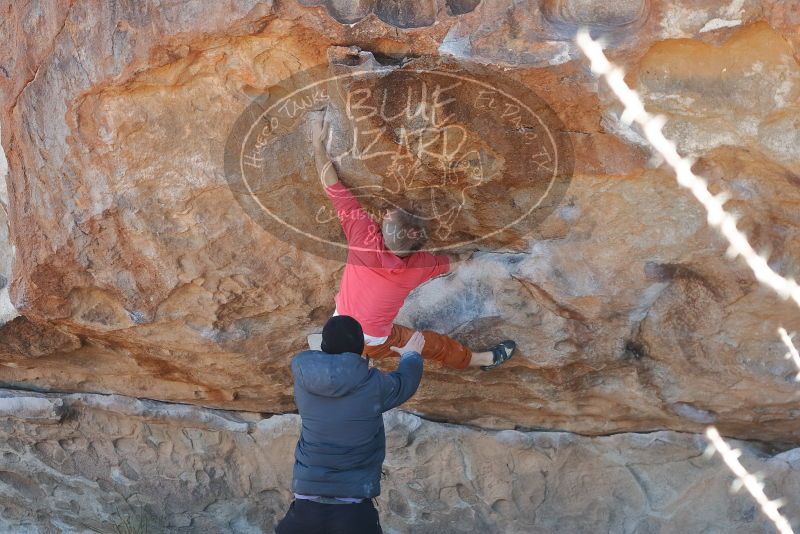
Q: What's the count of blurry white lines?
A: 3